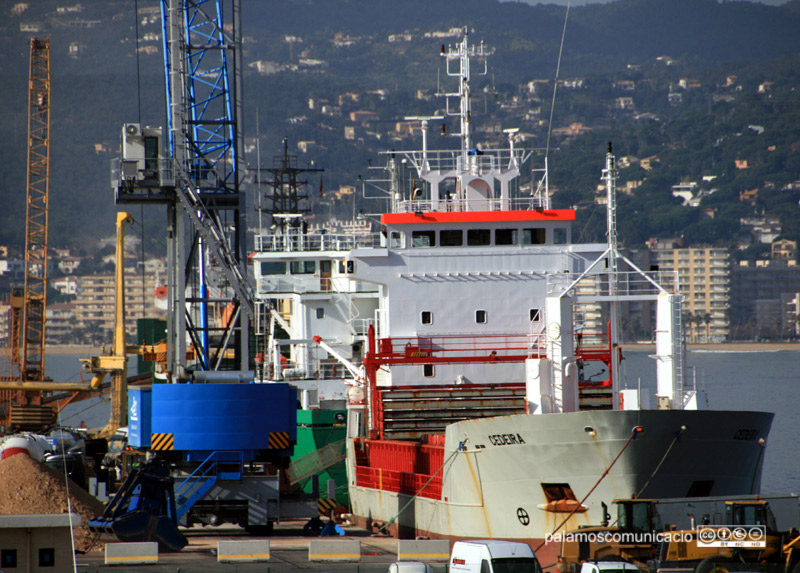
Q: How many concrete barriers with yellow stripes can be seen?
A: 4